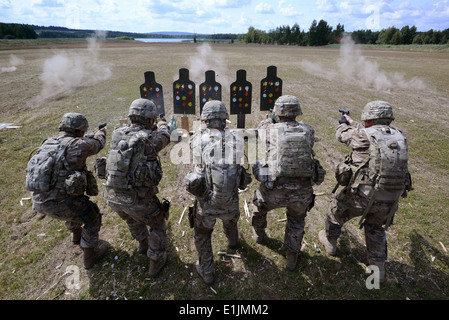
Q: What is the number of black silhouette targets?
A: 5